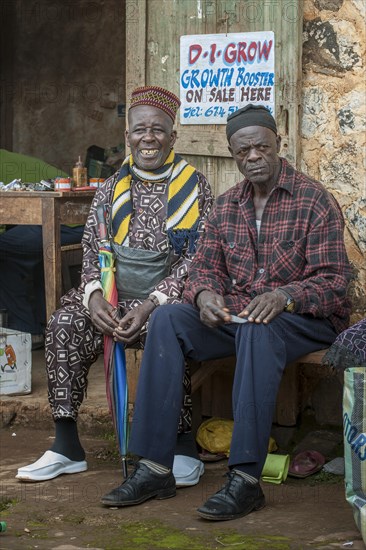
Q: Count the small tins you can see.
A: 2